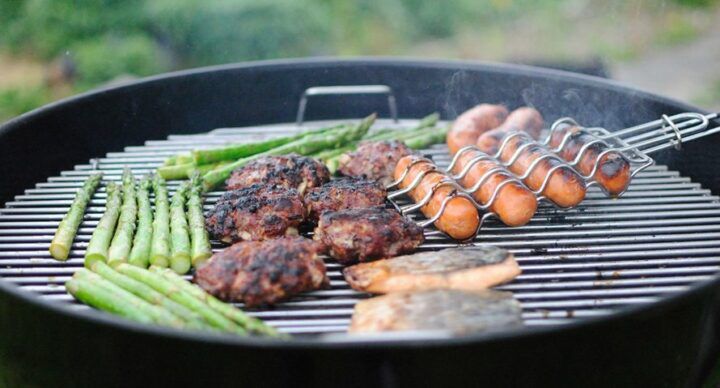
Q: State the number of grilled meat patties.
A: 6